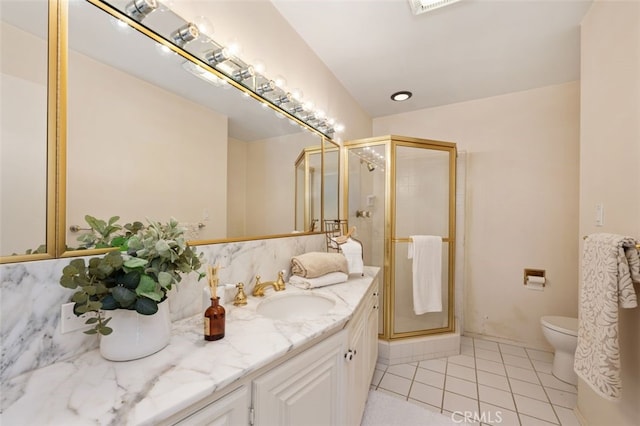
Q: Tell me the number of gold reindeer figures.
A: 0